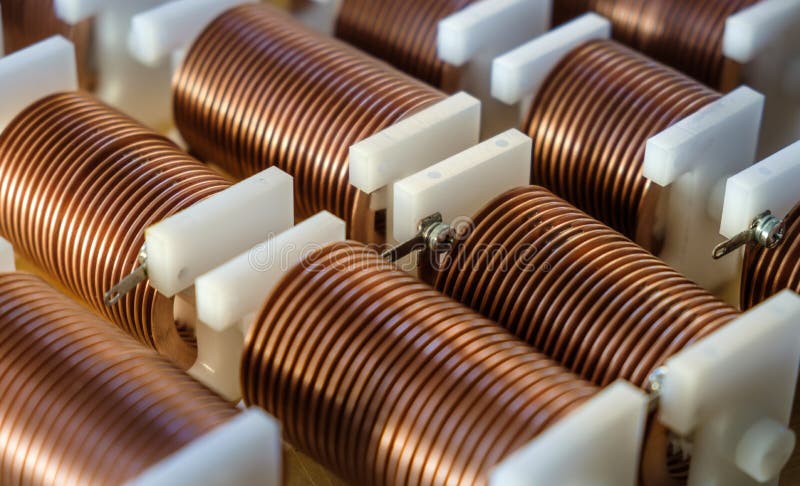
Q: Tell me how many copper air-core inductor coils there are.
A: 10